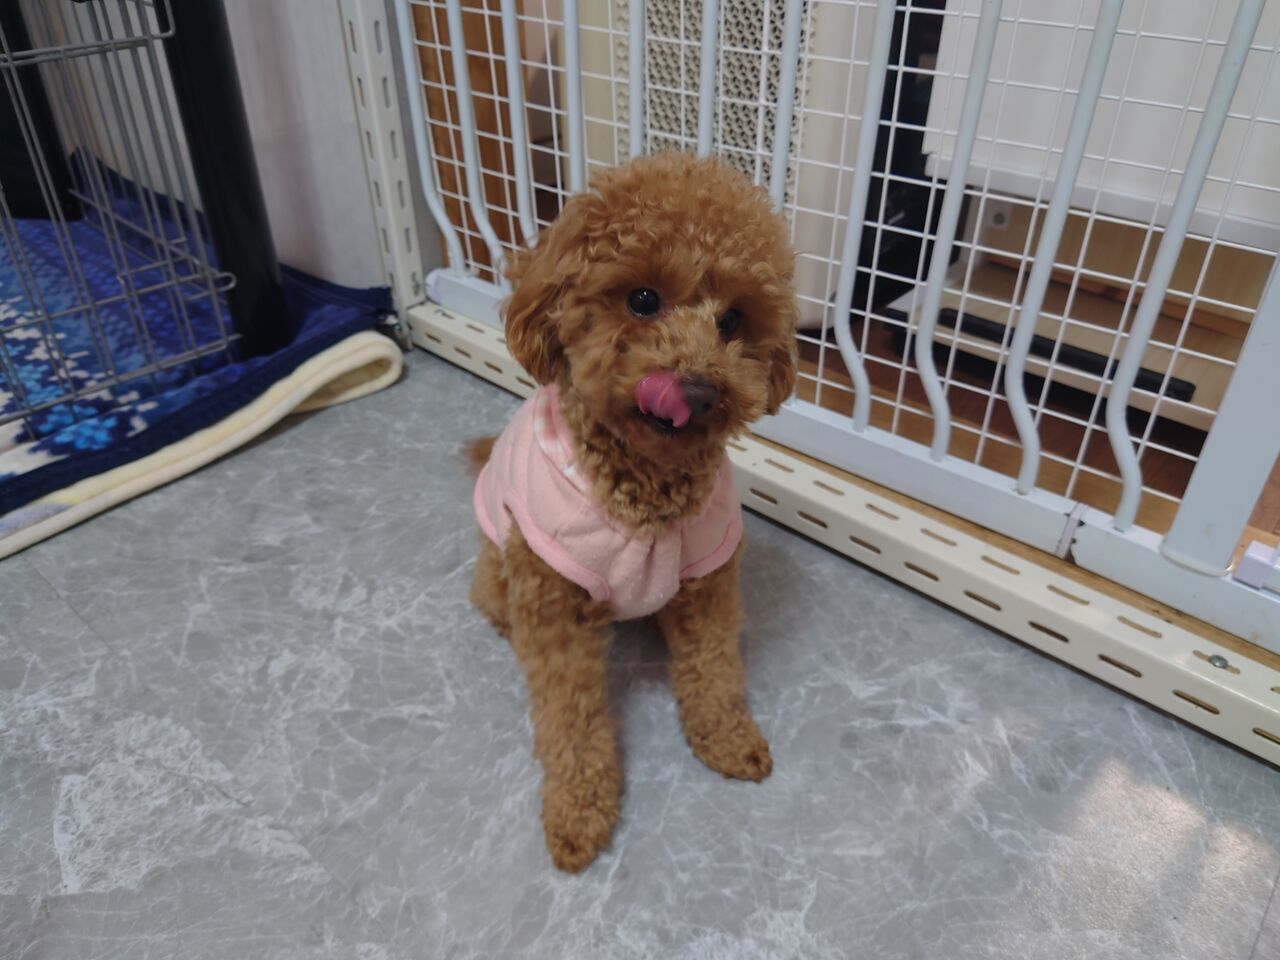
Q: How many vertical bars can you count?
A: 11